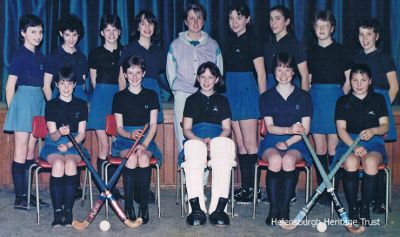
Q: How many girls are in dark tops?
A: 13